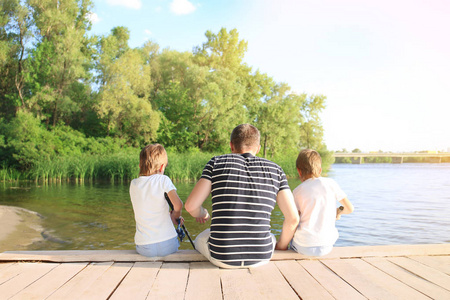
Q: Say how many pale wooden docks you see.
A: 1